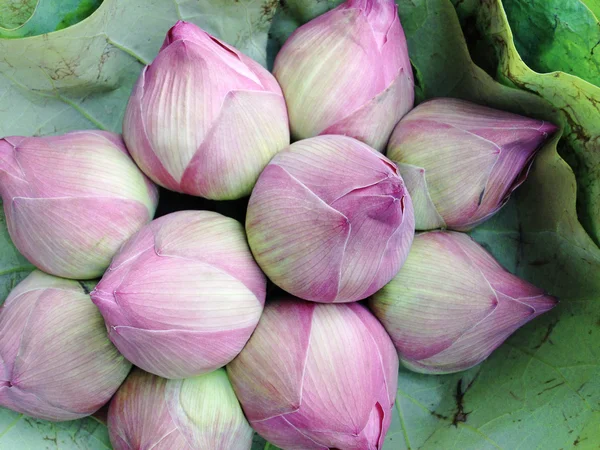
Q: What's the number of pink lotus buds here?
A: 10